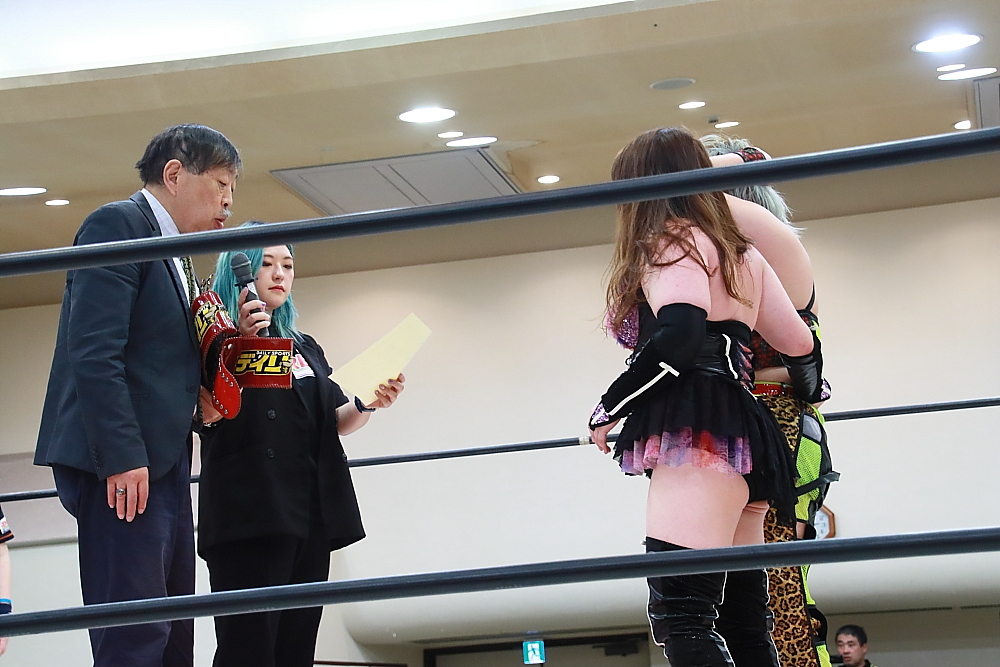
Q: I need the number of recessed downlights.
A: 12